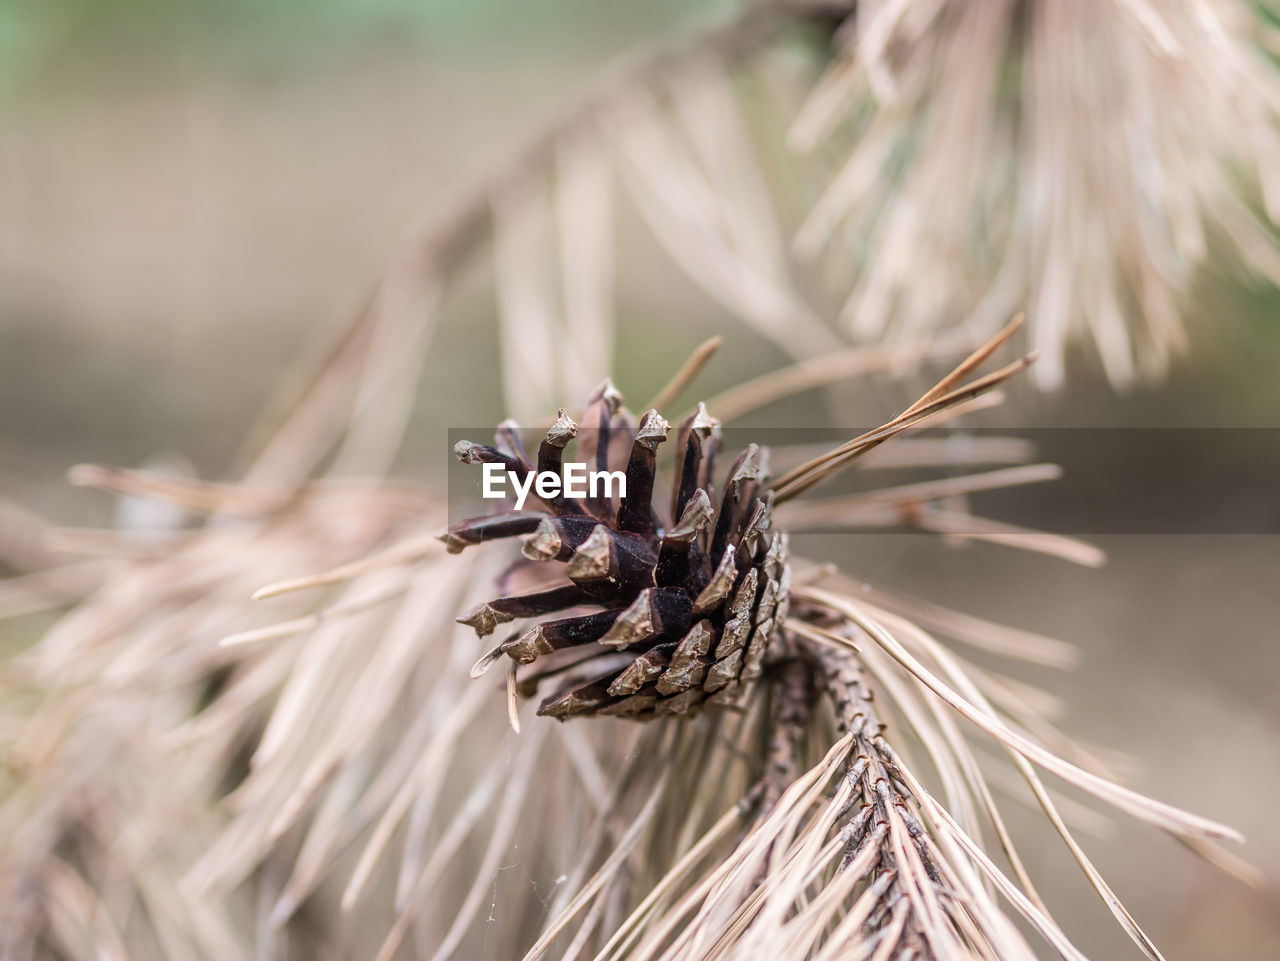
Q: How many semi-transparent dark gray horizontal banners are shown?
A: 1